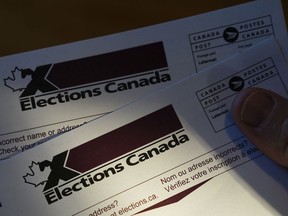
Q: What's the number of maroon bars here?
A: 2